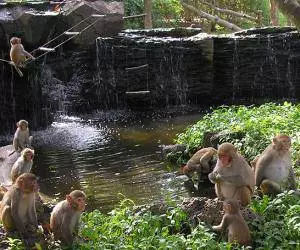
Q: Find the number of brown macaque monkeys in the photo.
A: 9